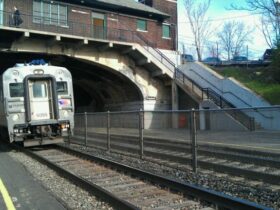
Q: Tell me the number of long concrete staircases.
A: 1